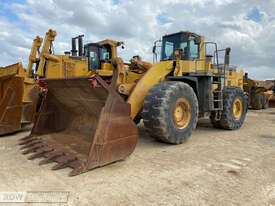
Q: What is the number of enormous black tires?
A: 2